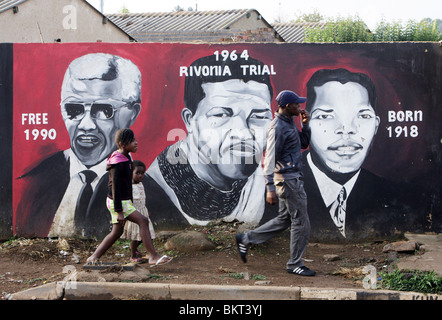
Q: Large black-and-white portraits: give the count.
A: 3